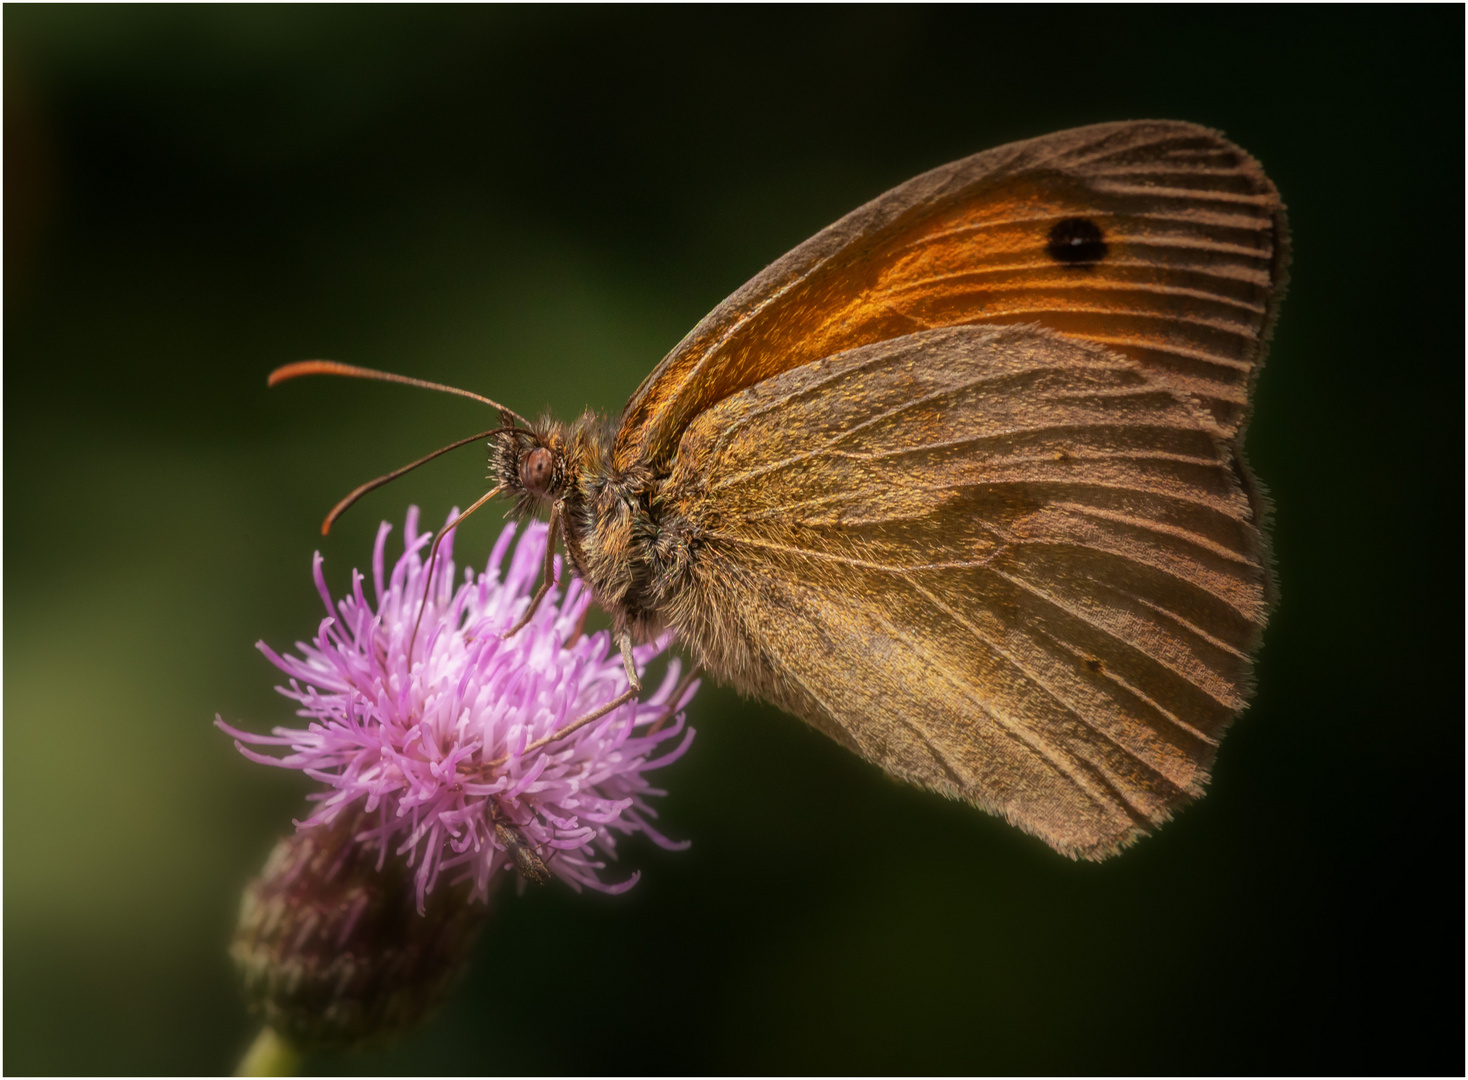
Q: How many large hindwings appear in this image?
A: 1